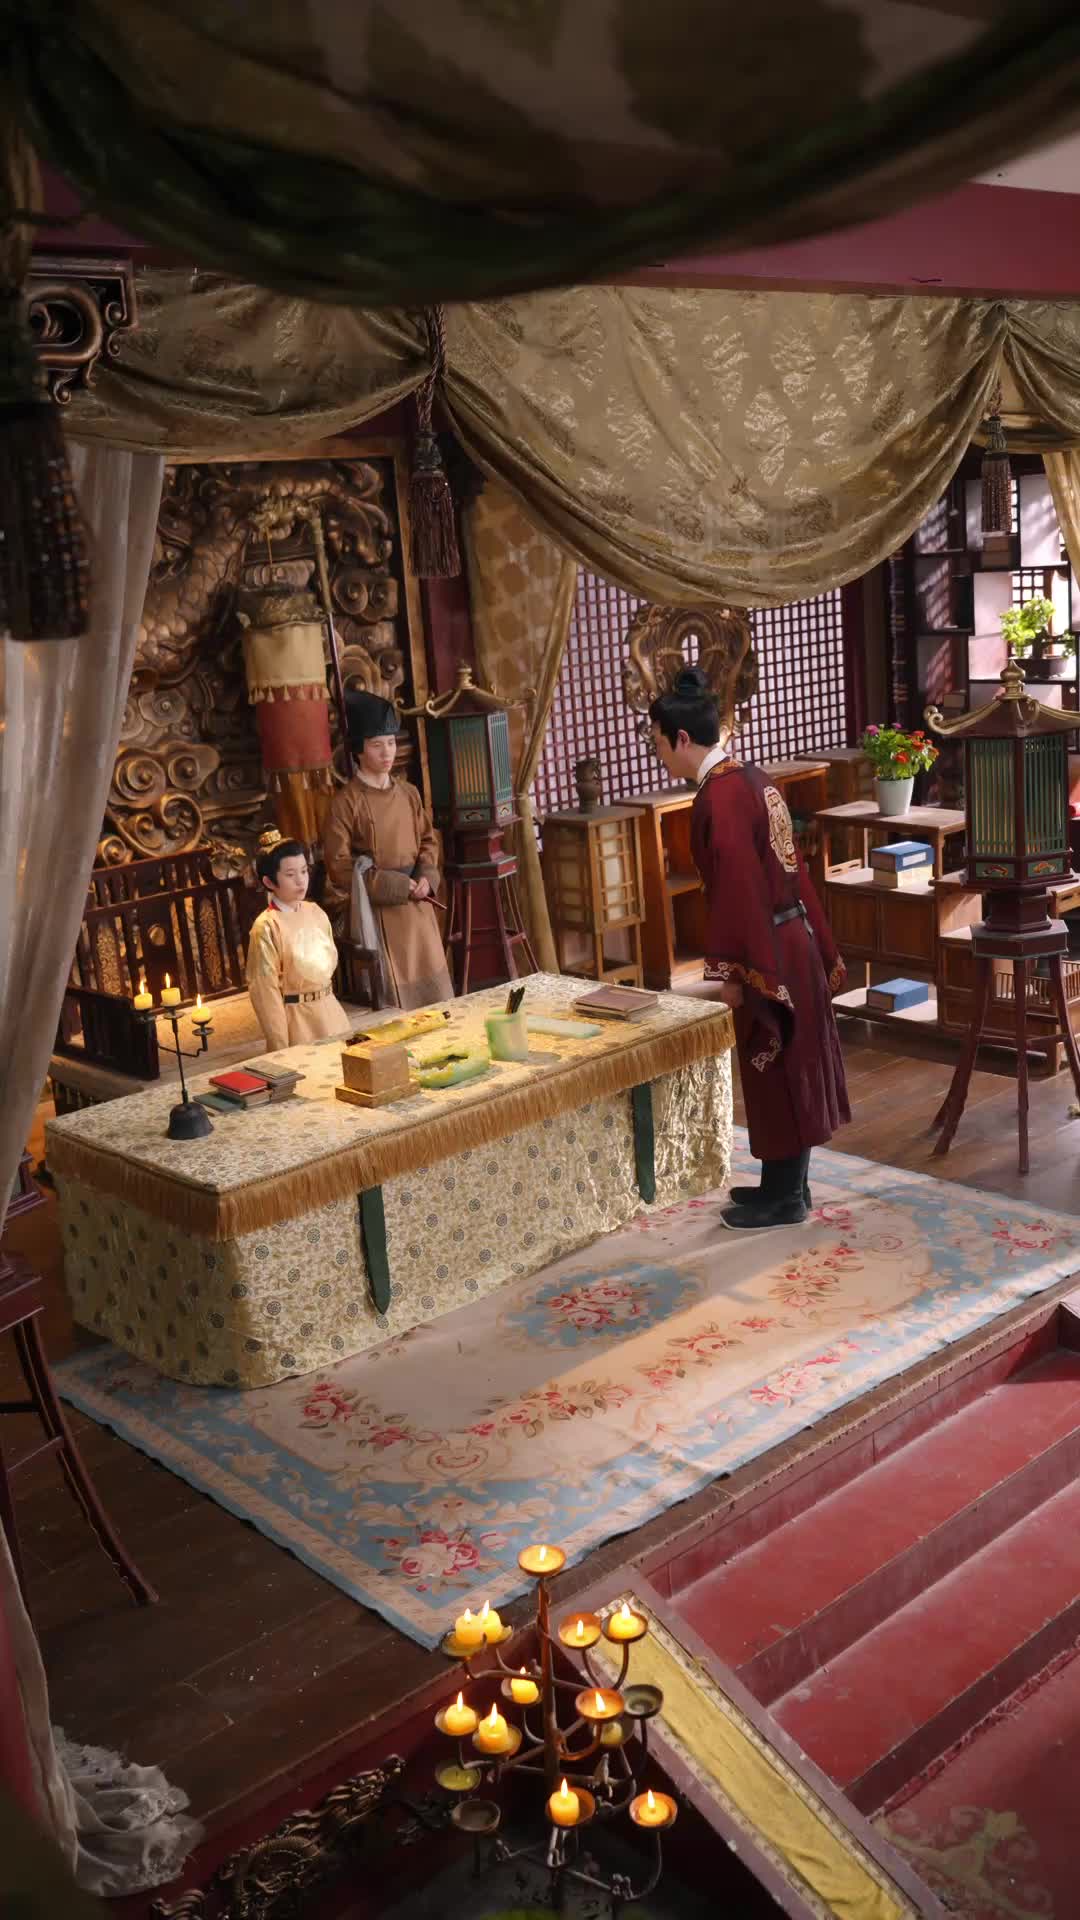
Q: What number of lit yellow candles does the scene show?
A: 14